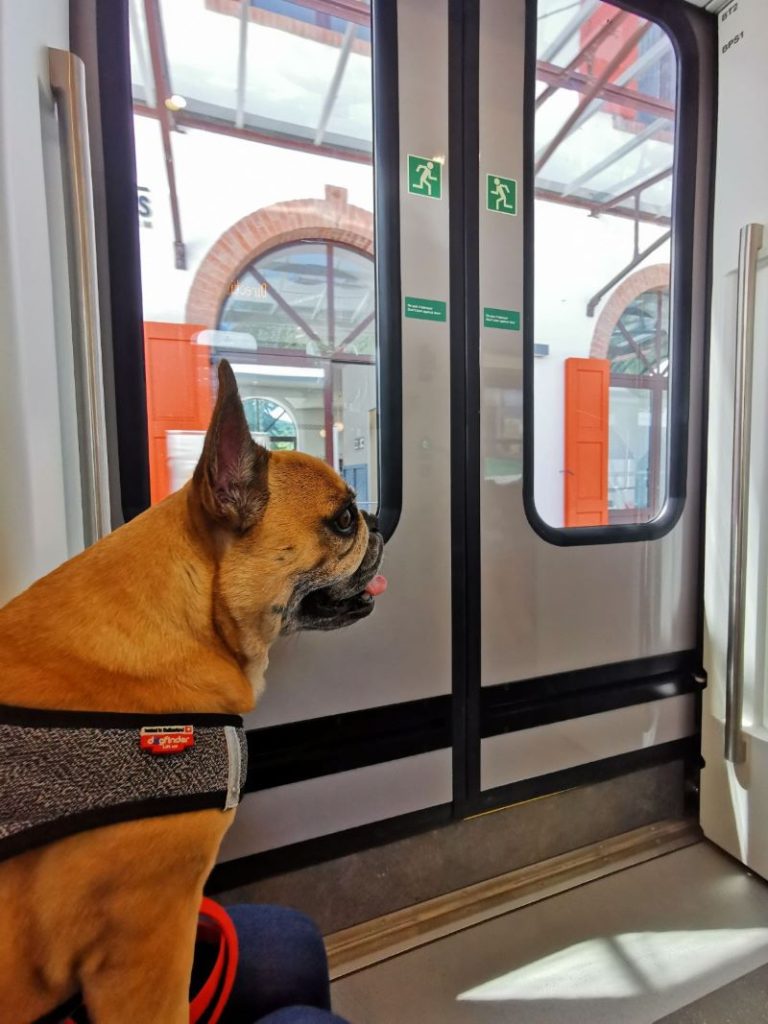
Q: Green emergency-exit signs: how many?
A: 2